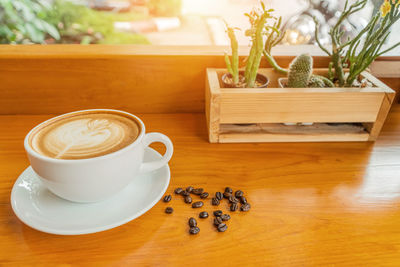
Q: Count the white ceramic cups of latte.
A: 1